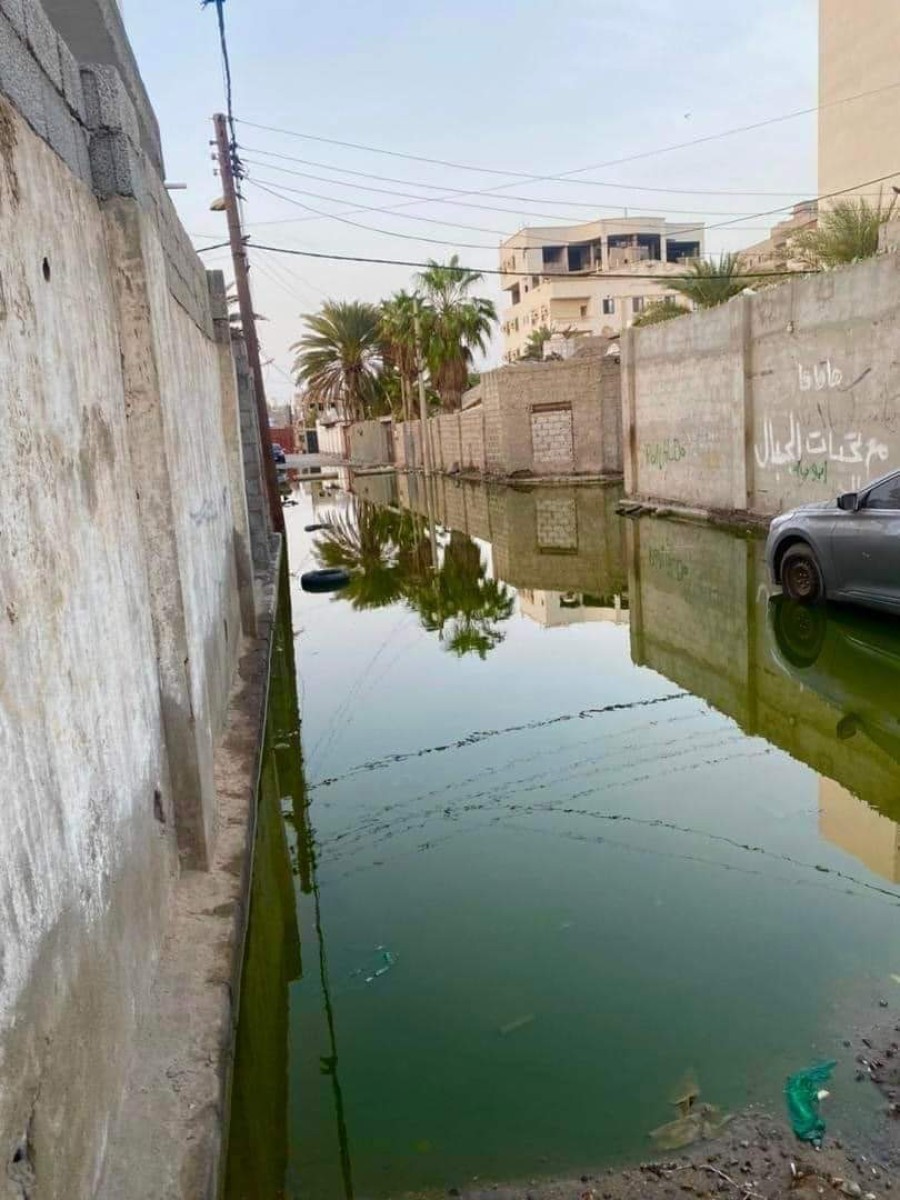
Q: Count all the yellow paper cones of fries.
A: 0